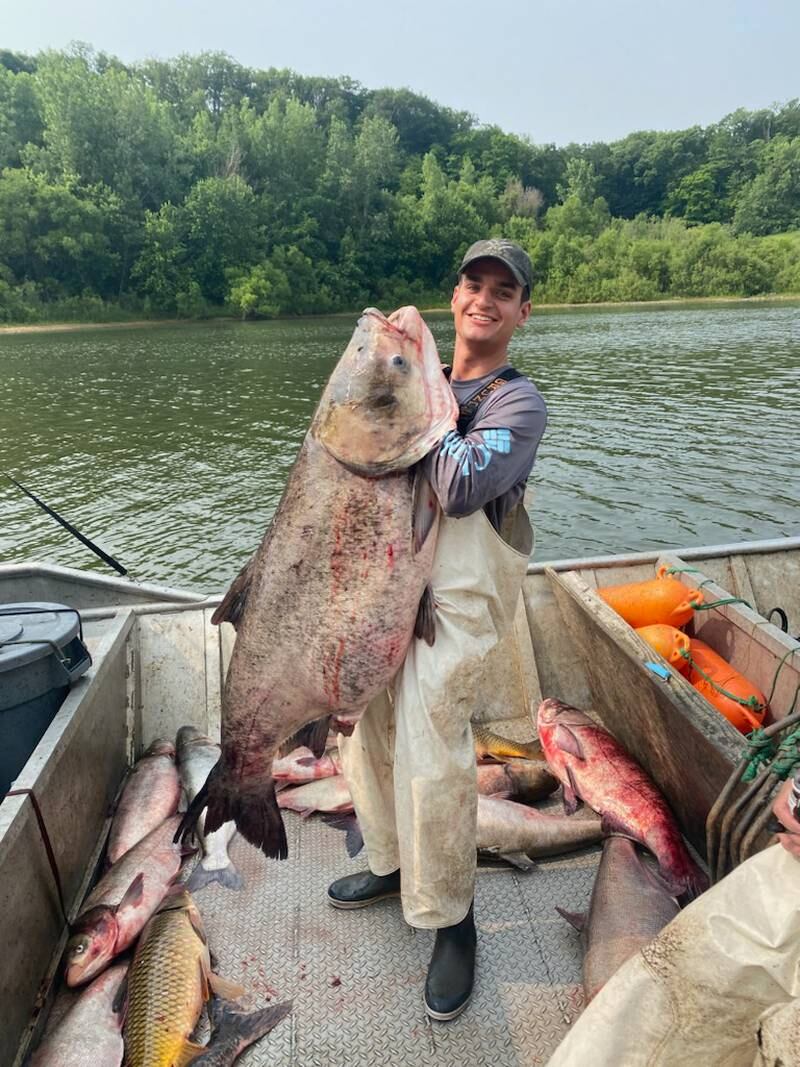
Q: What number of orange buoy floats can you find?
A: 3